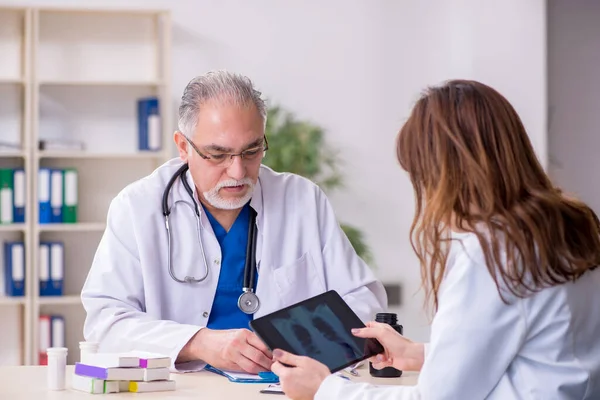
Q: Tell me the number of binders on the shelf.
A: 11